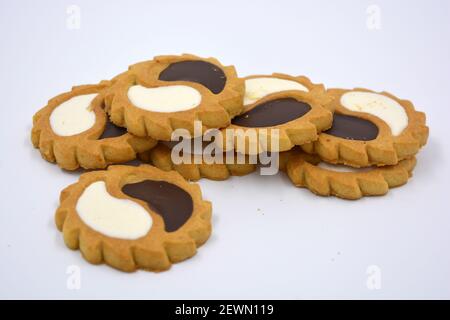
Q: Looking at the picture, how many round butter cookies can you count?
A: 7